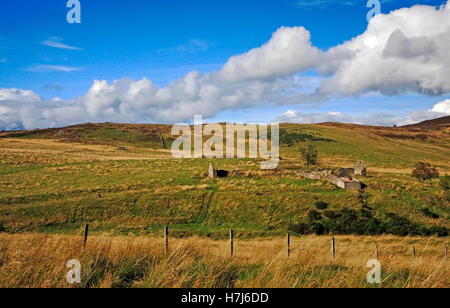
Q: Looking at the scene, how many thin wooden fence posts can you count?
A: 8